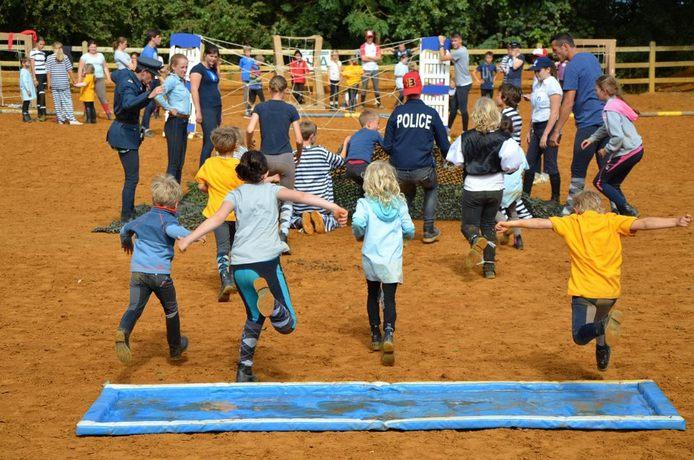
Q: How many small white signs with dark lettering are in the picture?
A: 1